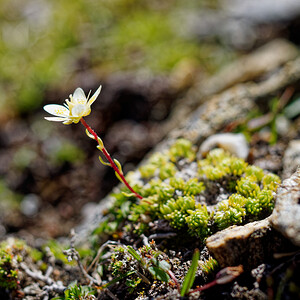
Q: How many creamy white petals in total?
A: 5